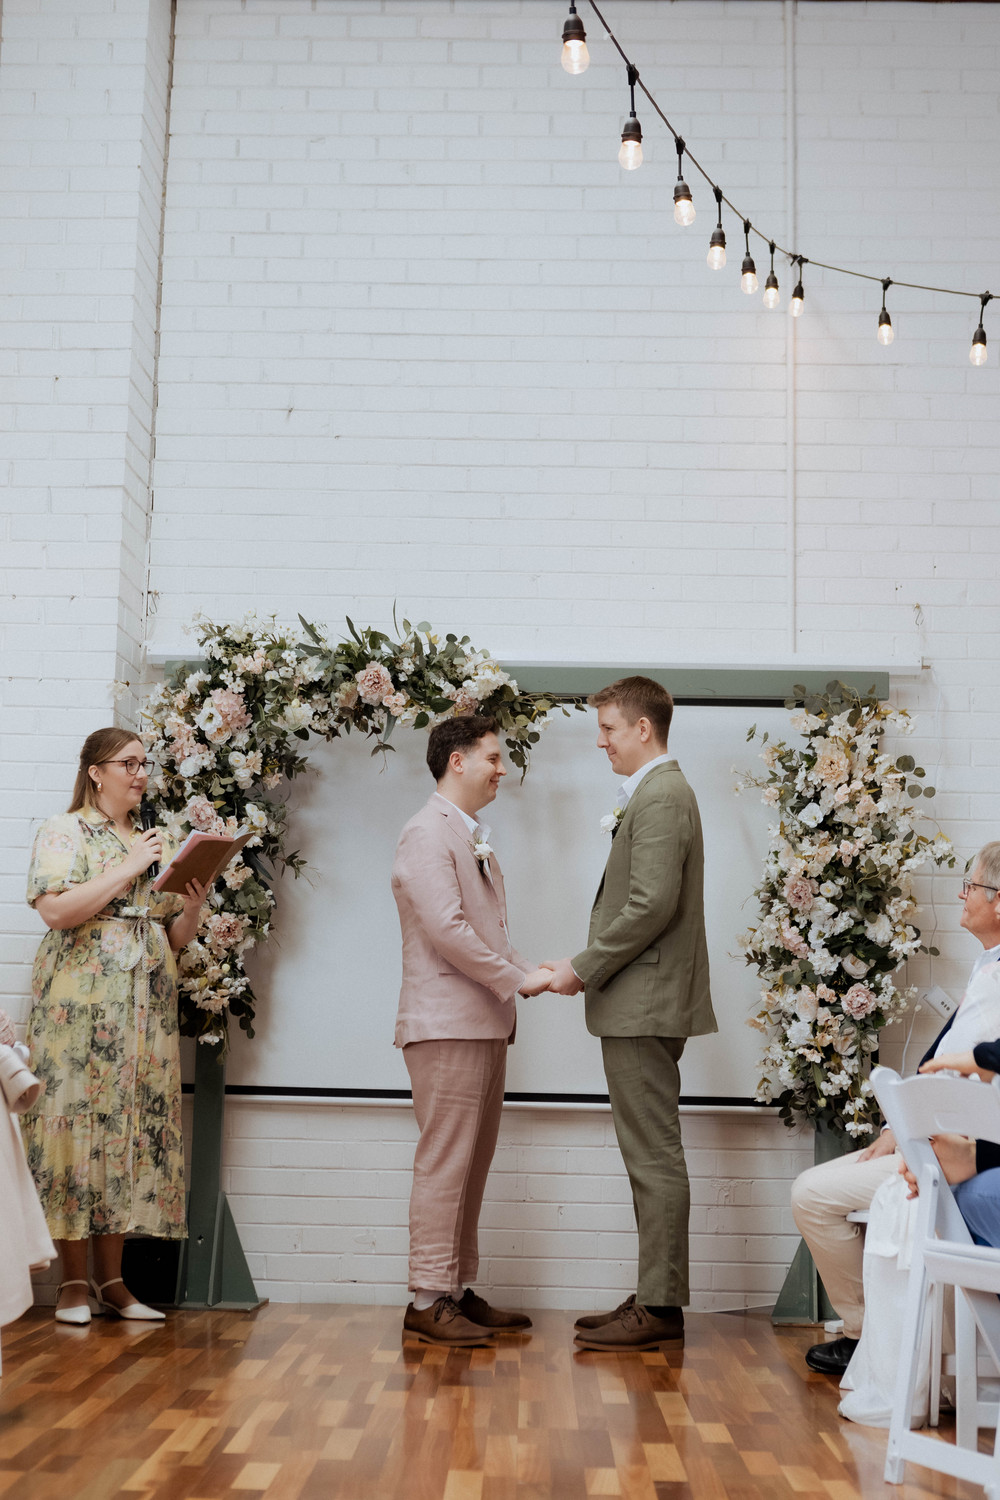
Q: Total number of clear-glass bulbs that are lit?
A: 9